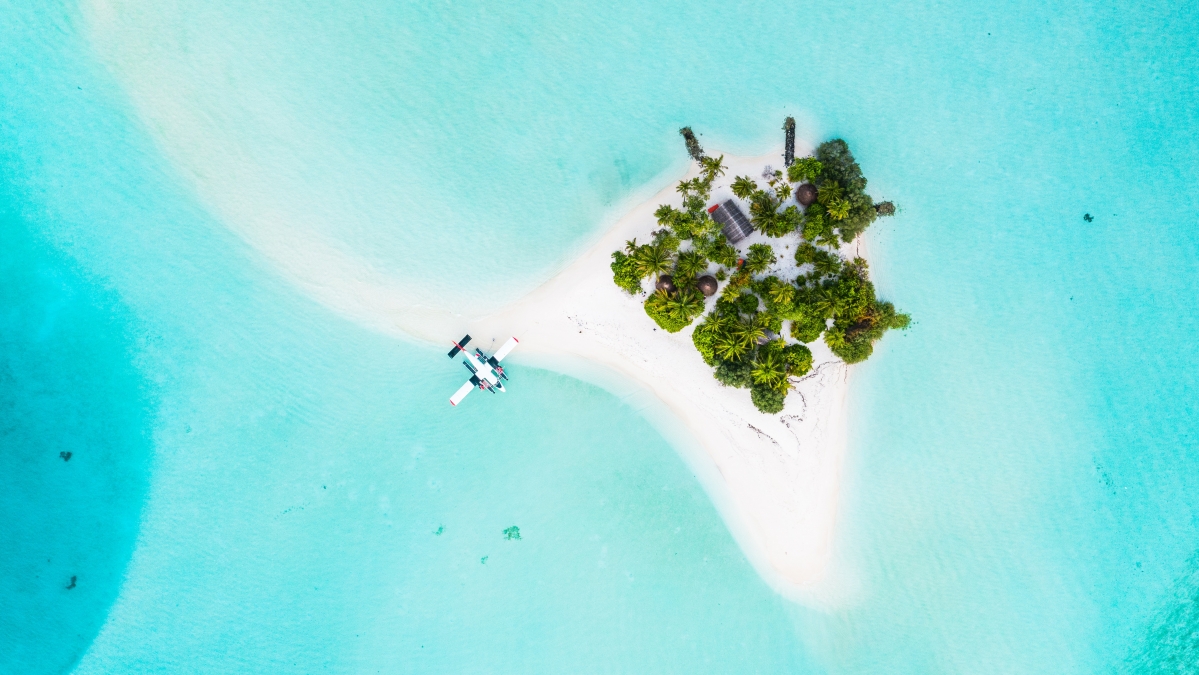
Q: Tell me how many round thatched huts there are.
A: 3